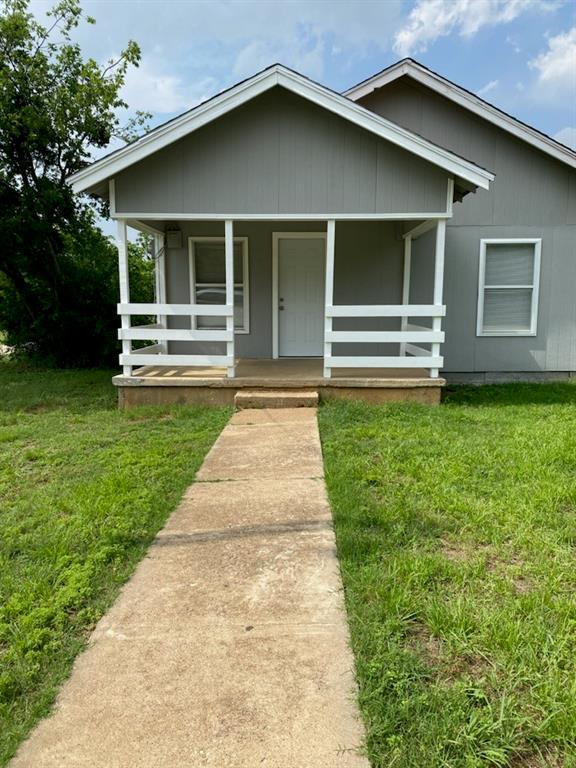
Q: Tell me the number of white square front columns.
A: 4